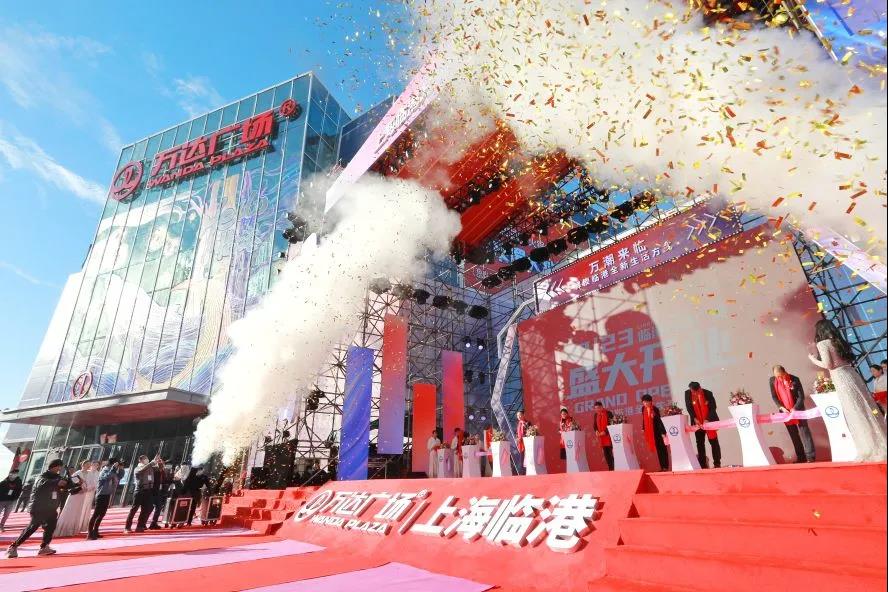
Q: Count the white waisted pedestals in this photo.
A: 9